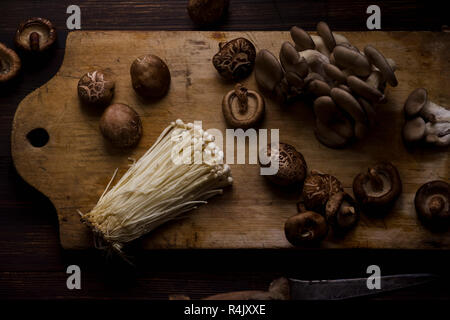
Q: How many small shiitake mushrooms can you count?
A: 14